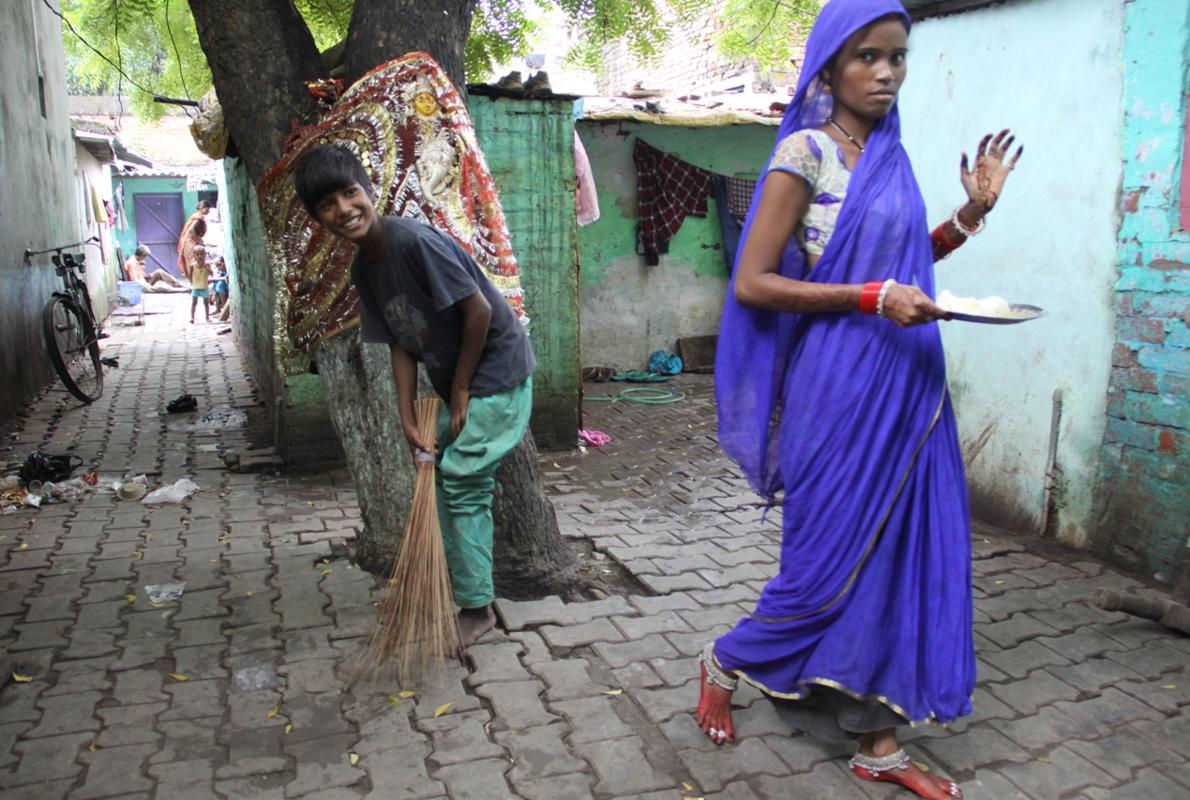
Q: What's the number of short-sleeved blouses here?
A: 1